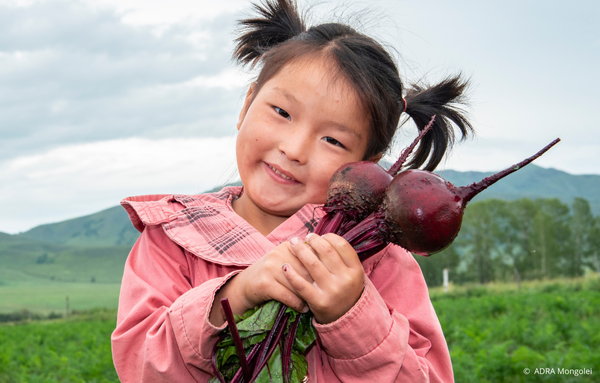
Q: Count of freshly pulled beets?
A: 2